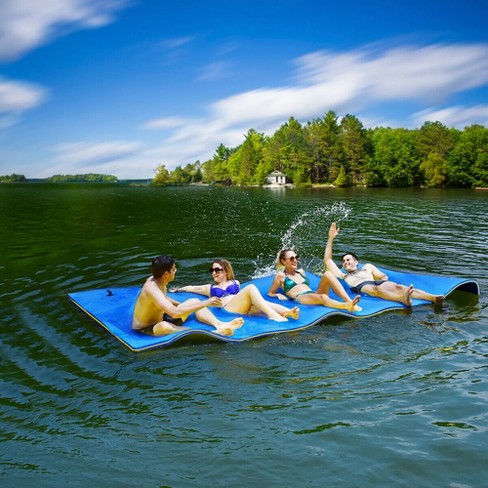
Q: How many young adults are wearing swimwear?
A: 4